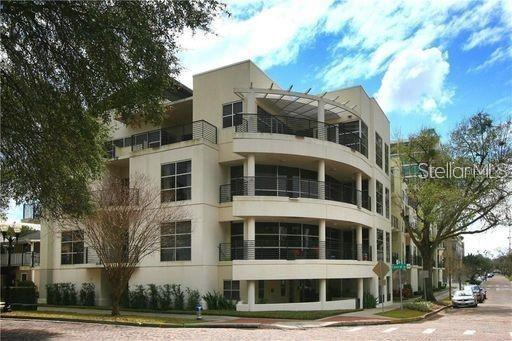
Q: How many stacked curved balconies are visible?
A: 3